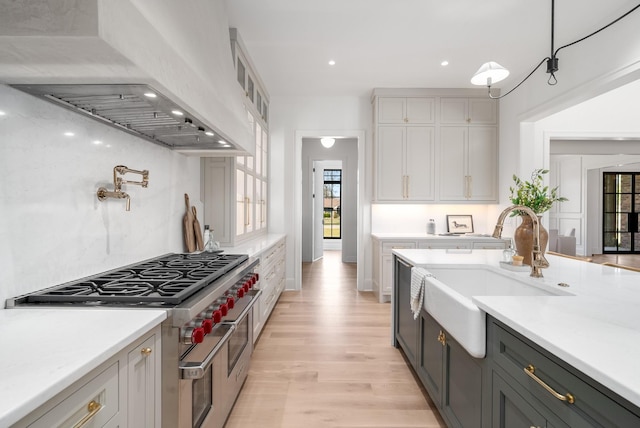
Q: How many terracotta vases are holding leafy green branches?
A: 1